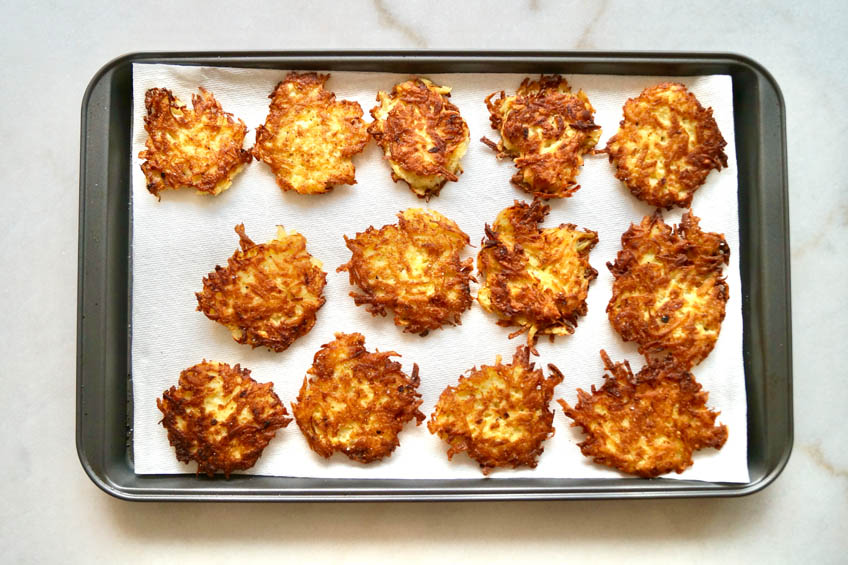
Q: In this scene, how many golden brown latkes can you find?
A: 13